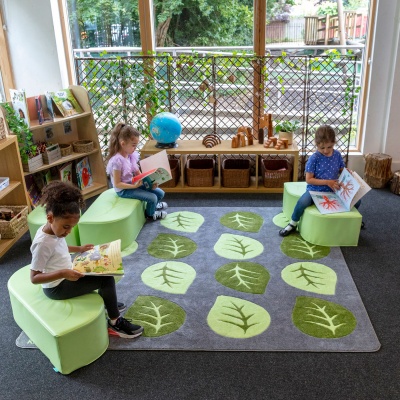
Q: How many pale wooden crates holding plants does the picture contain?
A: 2